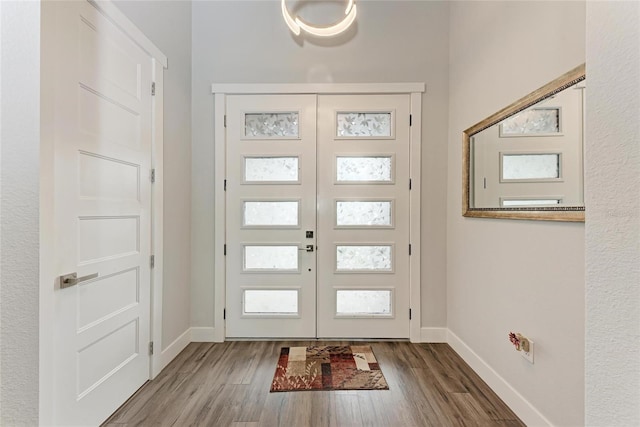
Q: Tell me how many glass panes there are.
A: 10